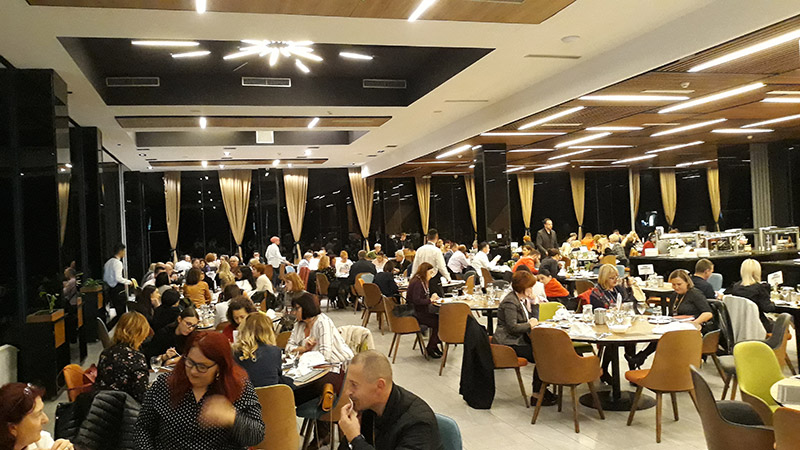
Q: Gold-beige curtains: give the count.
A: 11